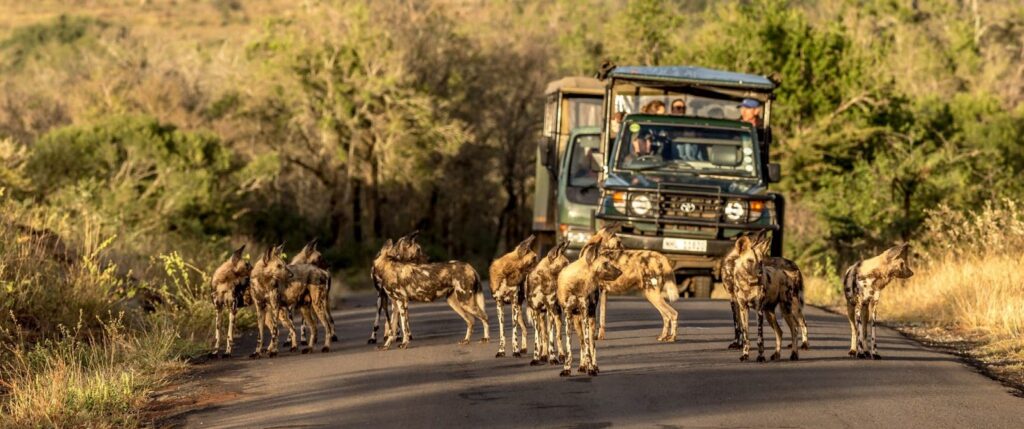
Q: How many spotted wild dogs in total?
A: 12